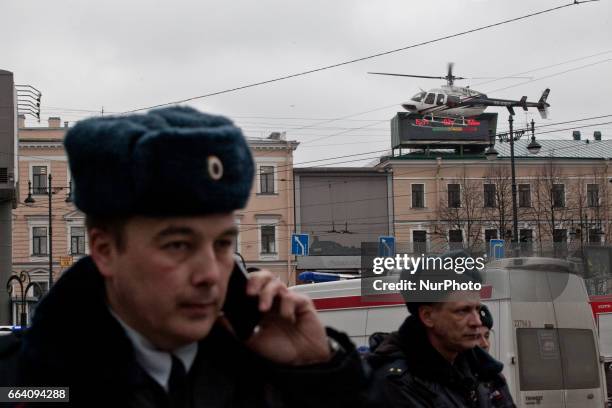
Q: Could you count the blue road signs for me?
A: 3